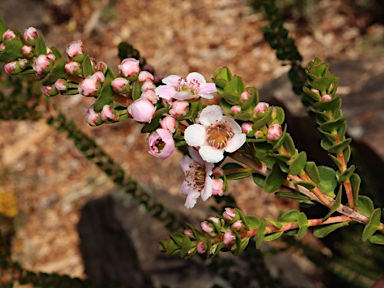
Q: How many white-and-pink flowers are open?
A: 3